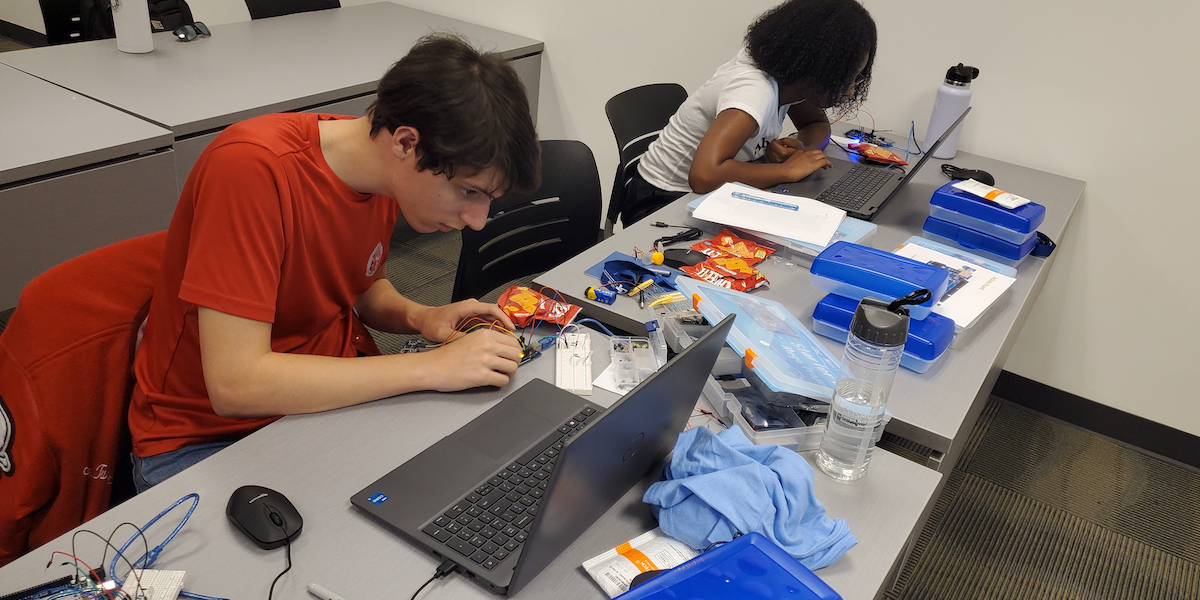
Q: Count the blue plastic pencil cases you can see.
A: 5